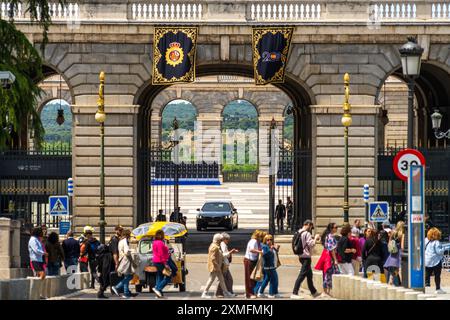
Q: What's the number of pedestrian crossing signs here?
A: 2